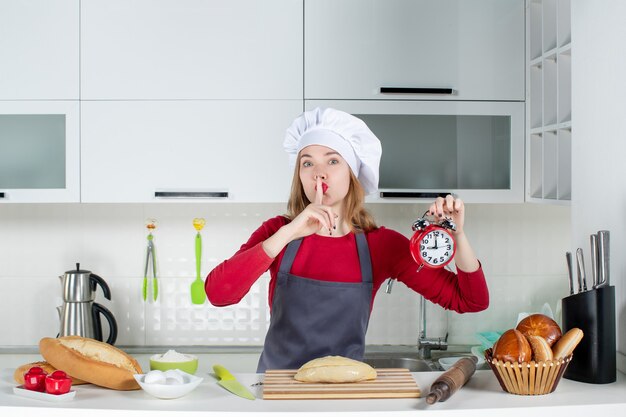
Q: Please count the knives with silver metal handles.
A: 5